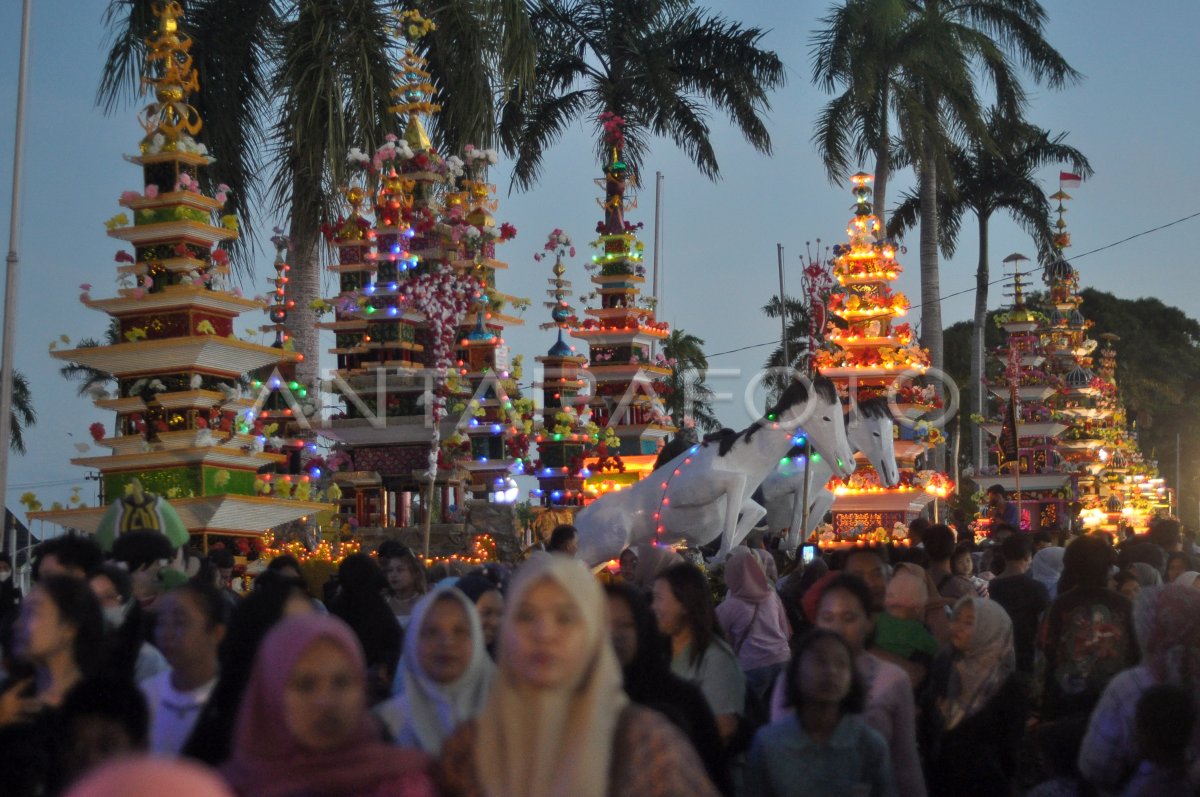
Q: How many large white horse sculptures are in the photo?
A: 2